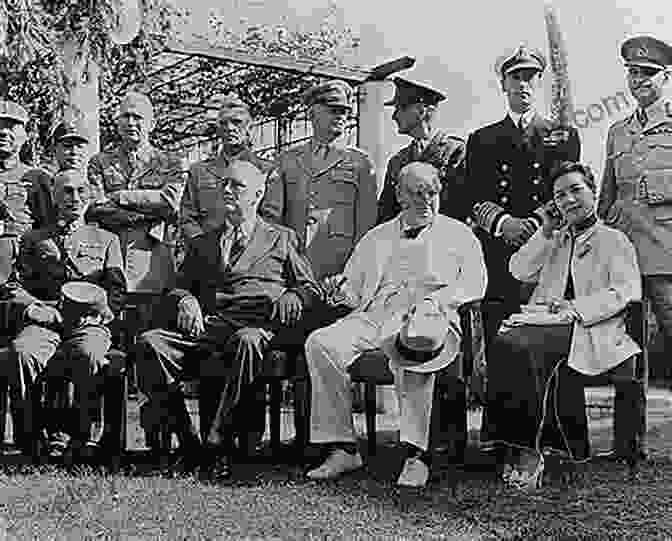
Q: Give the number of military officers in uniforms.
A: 9